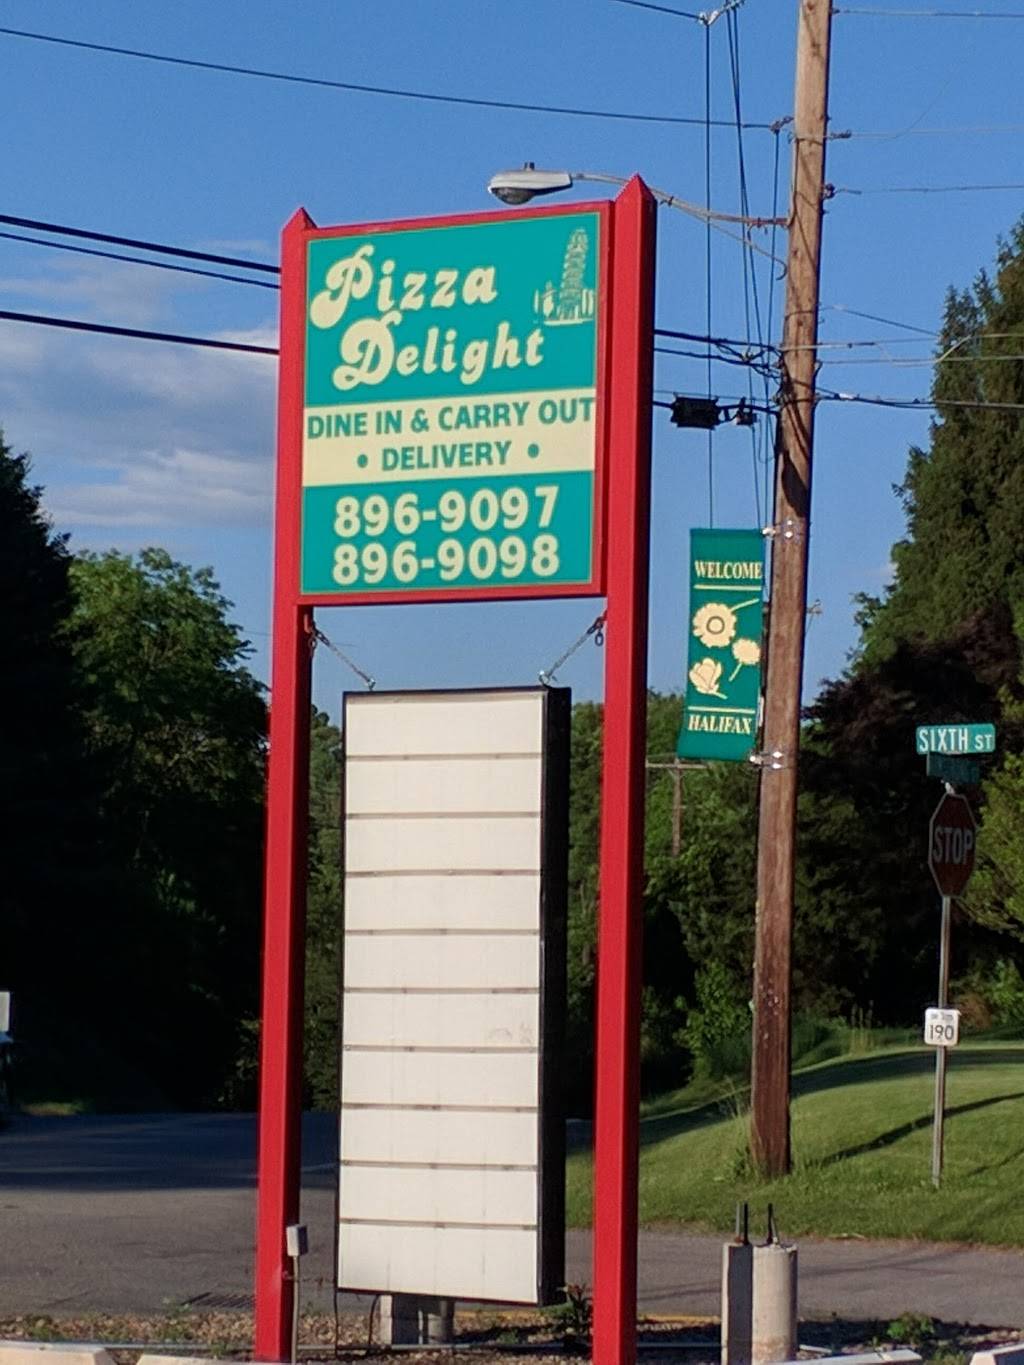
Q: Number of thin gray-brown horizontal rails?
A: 9